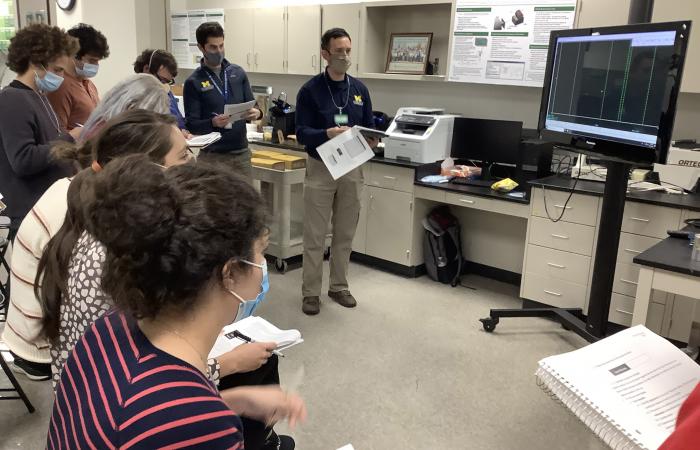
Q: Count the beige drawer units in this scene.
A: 2